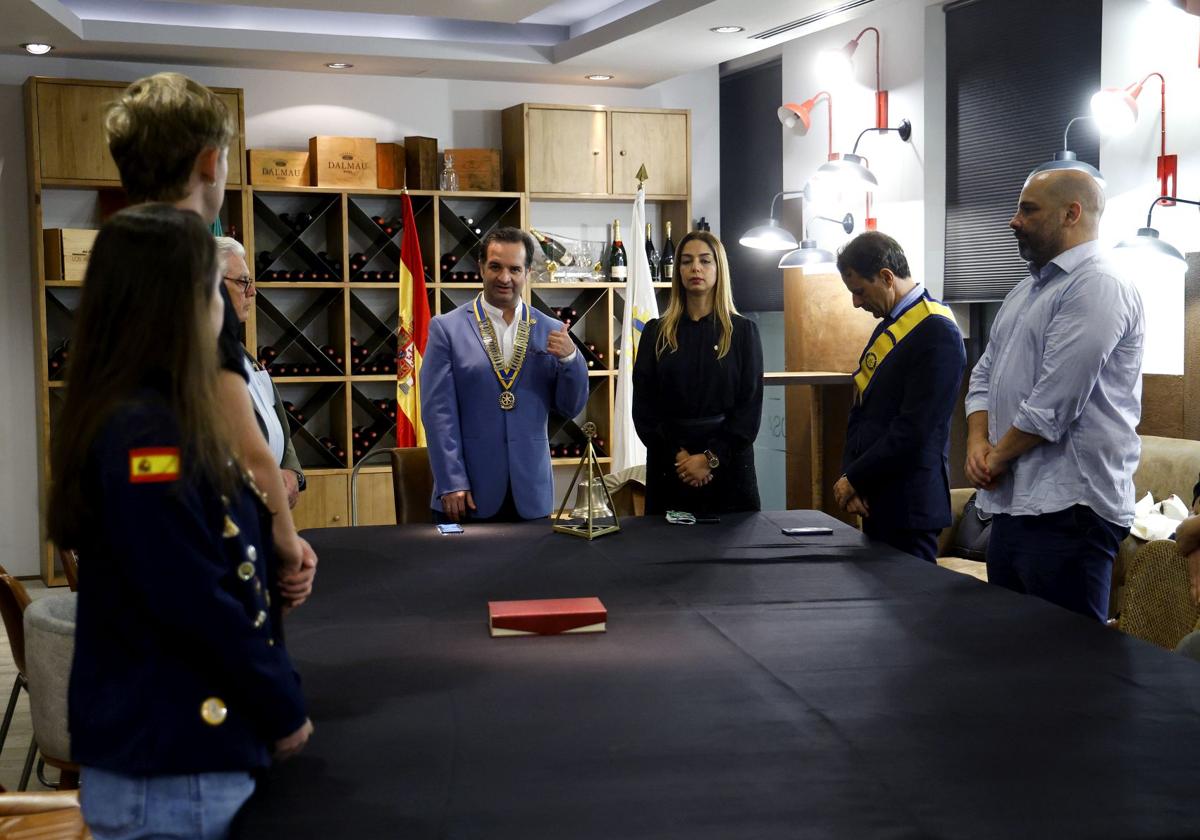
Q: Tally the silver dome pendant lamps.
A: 5